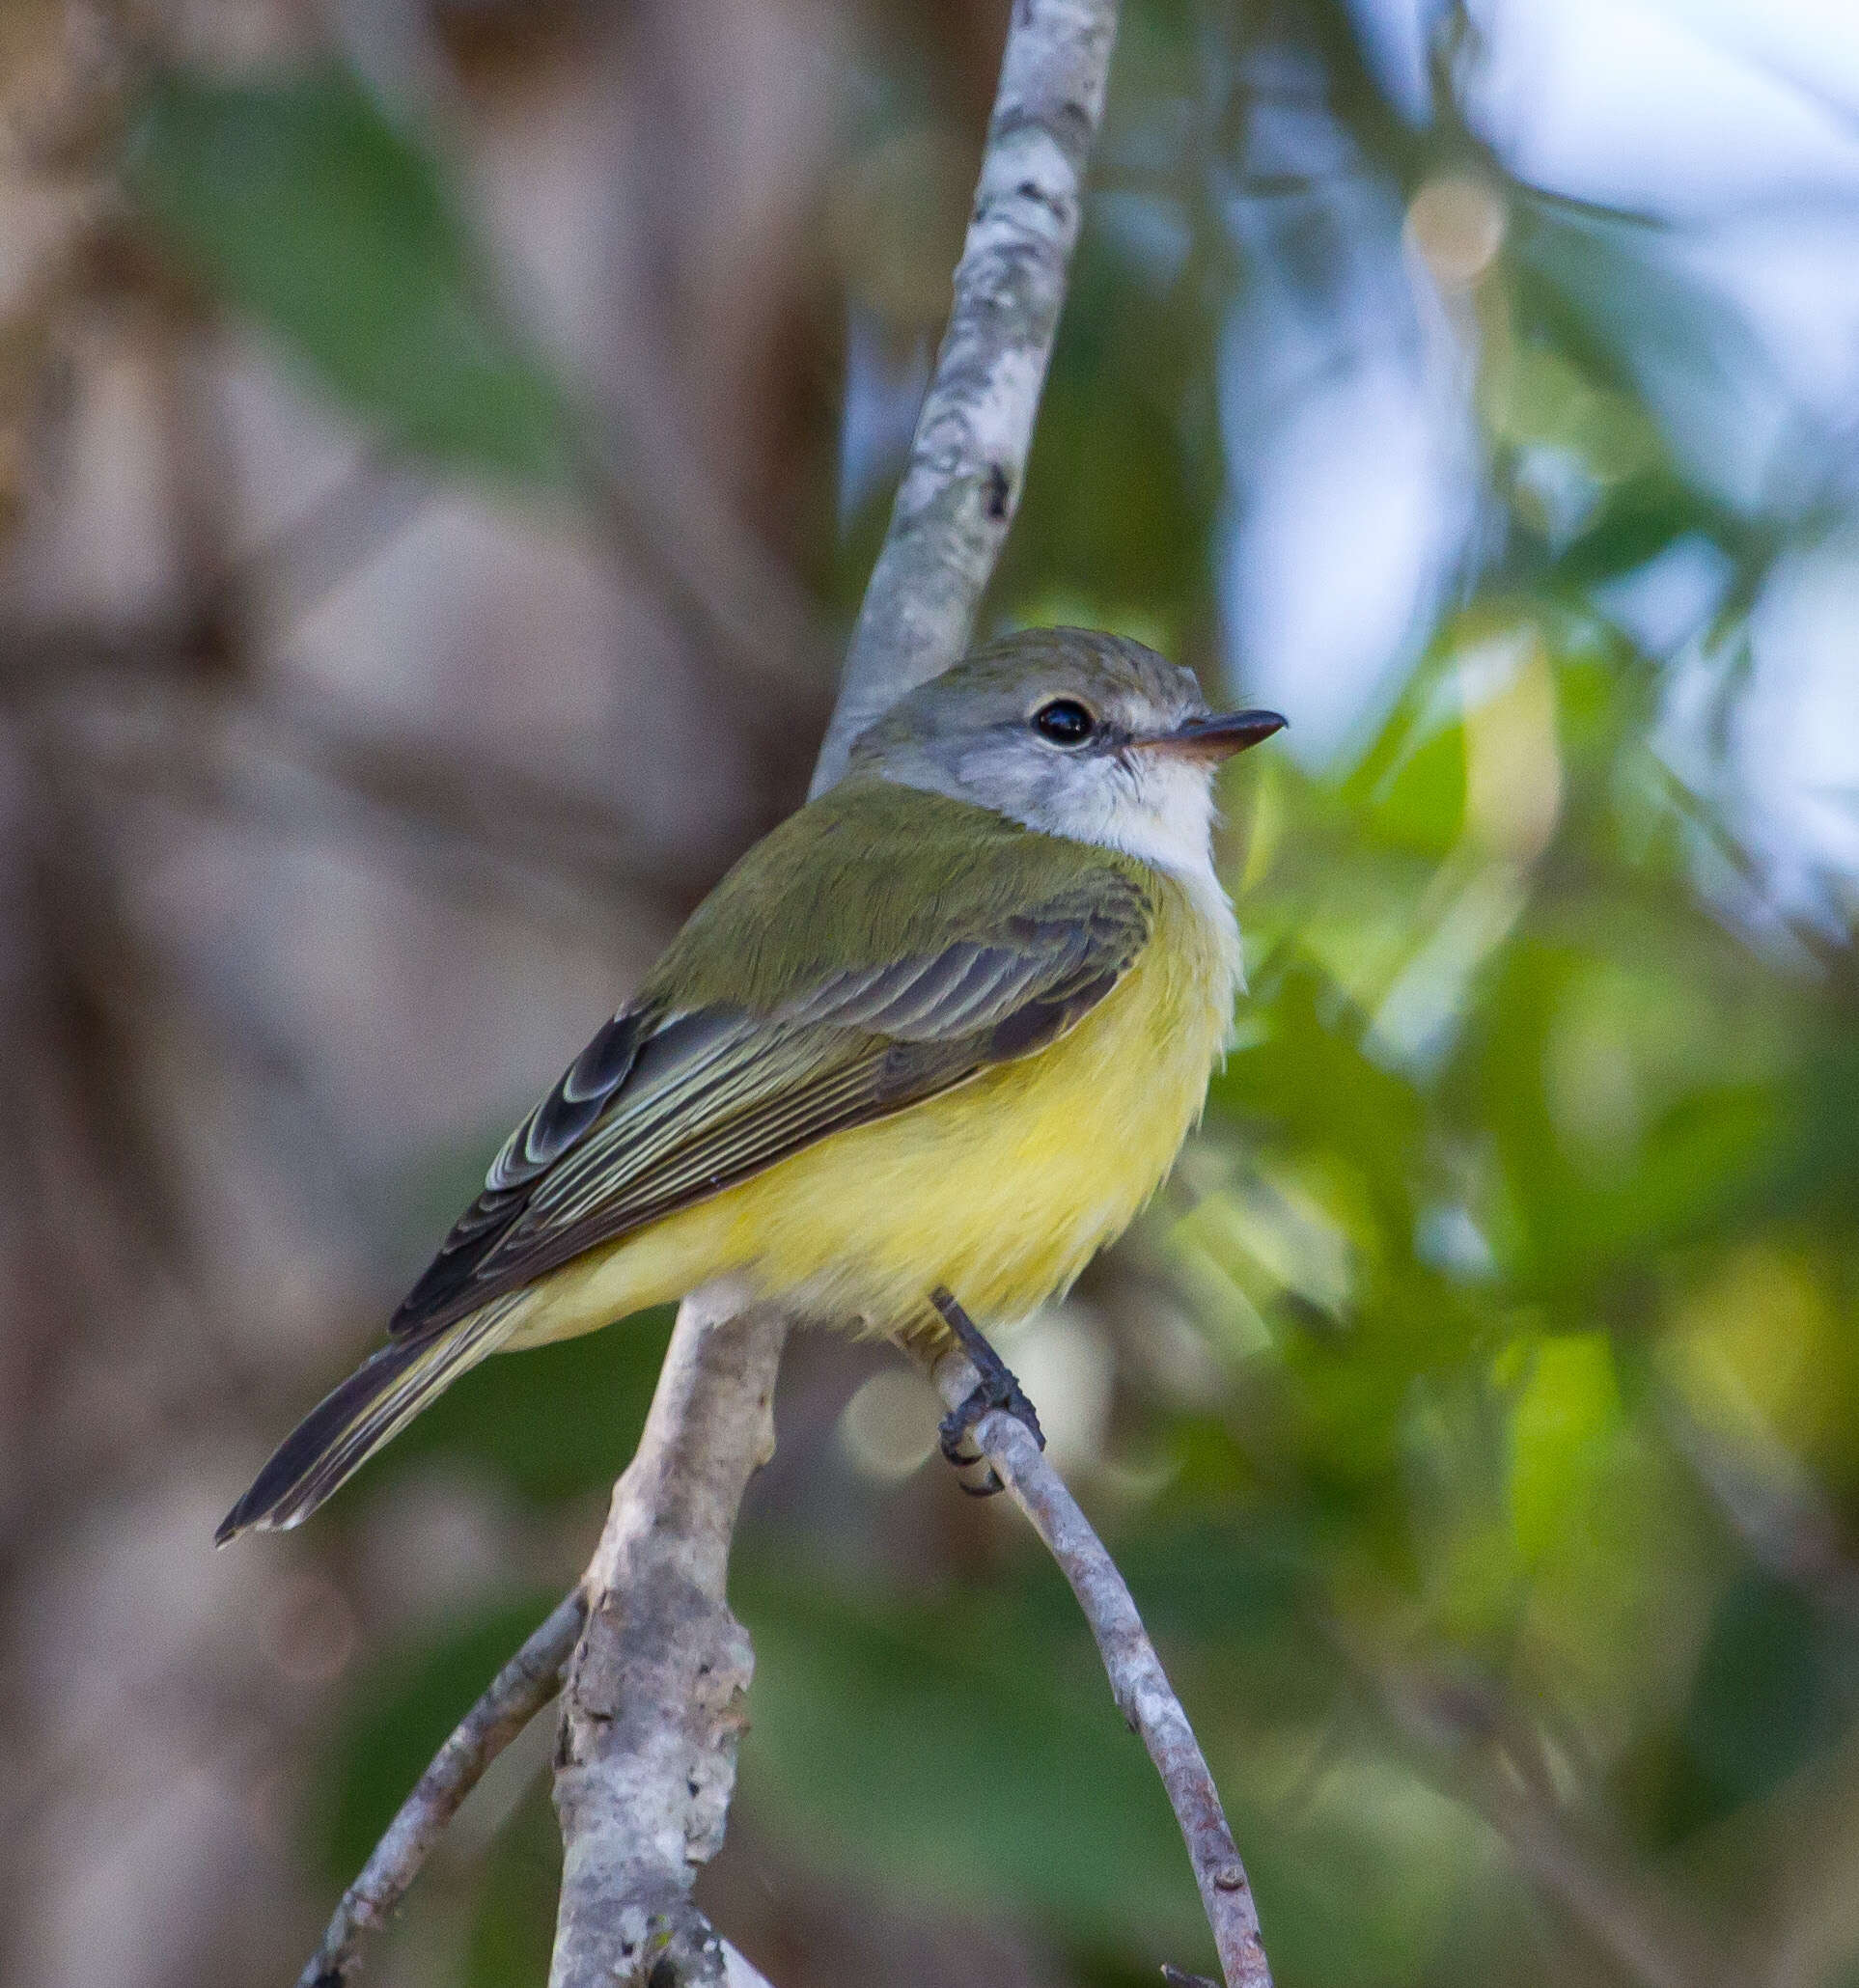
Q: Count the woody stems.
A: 3